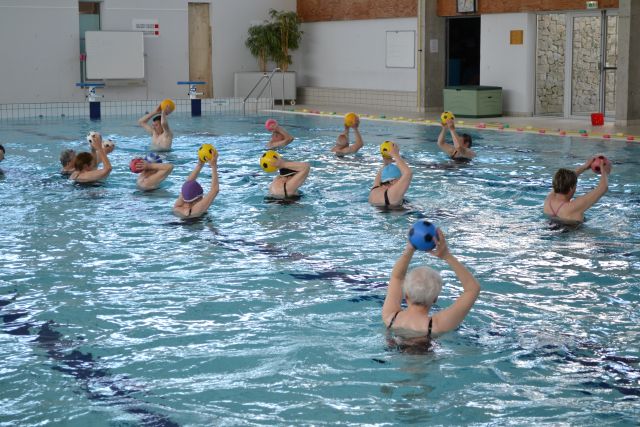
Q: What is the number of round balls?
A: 12